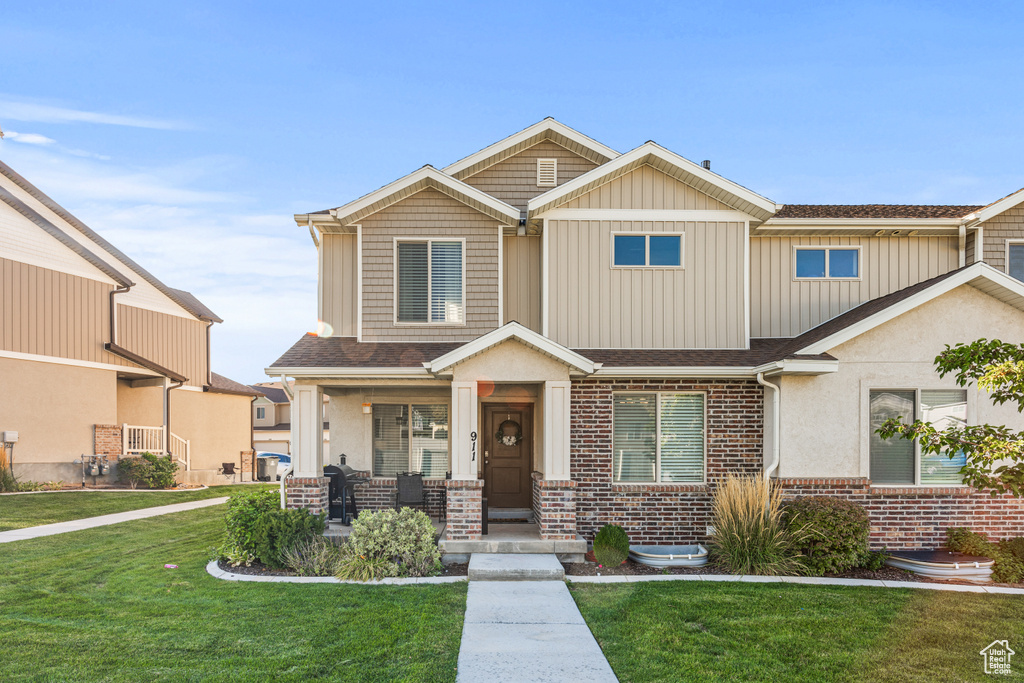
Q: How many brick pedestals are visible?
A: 3